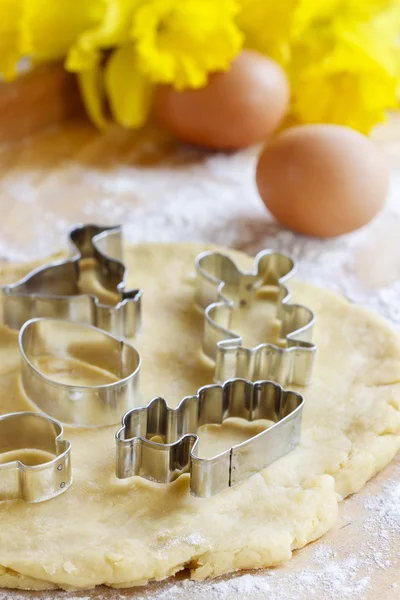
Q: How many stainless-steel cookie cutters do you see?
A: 5